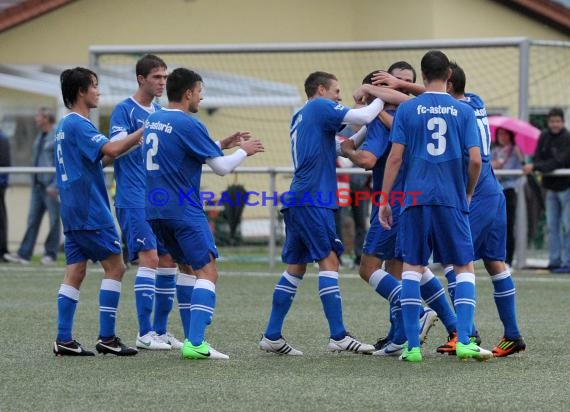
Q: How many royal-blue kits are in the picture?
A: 8